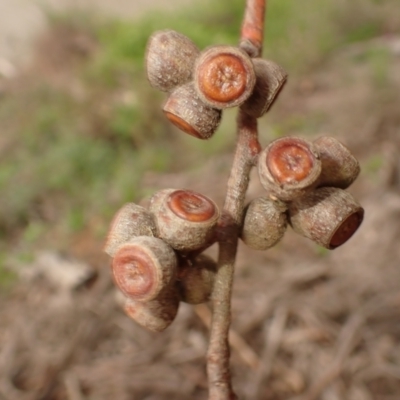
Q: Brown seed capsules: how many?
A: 13